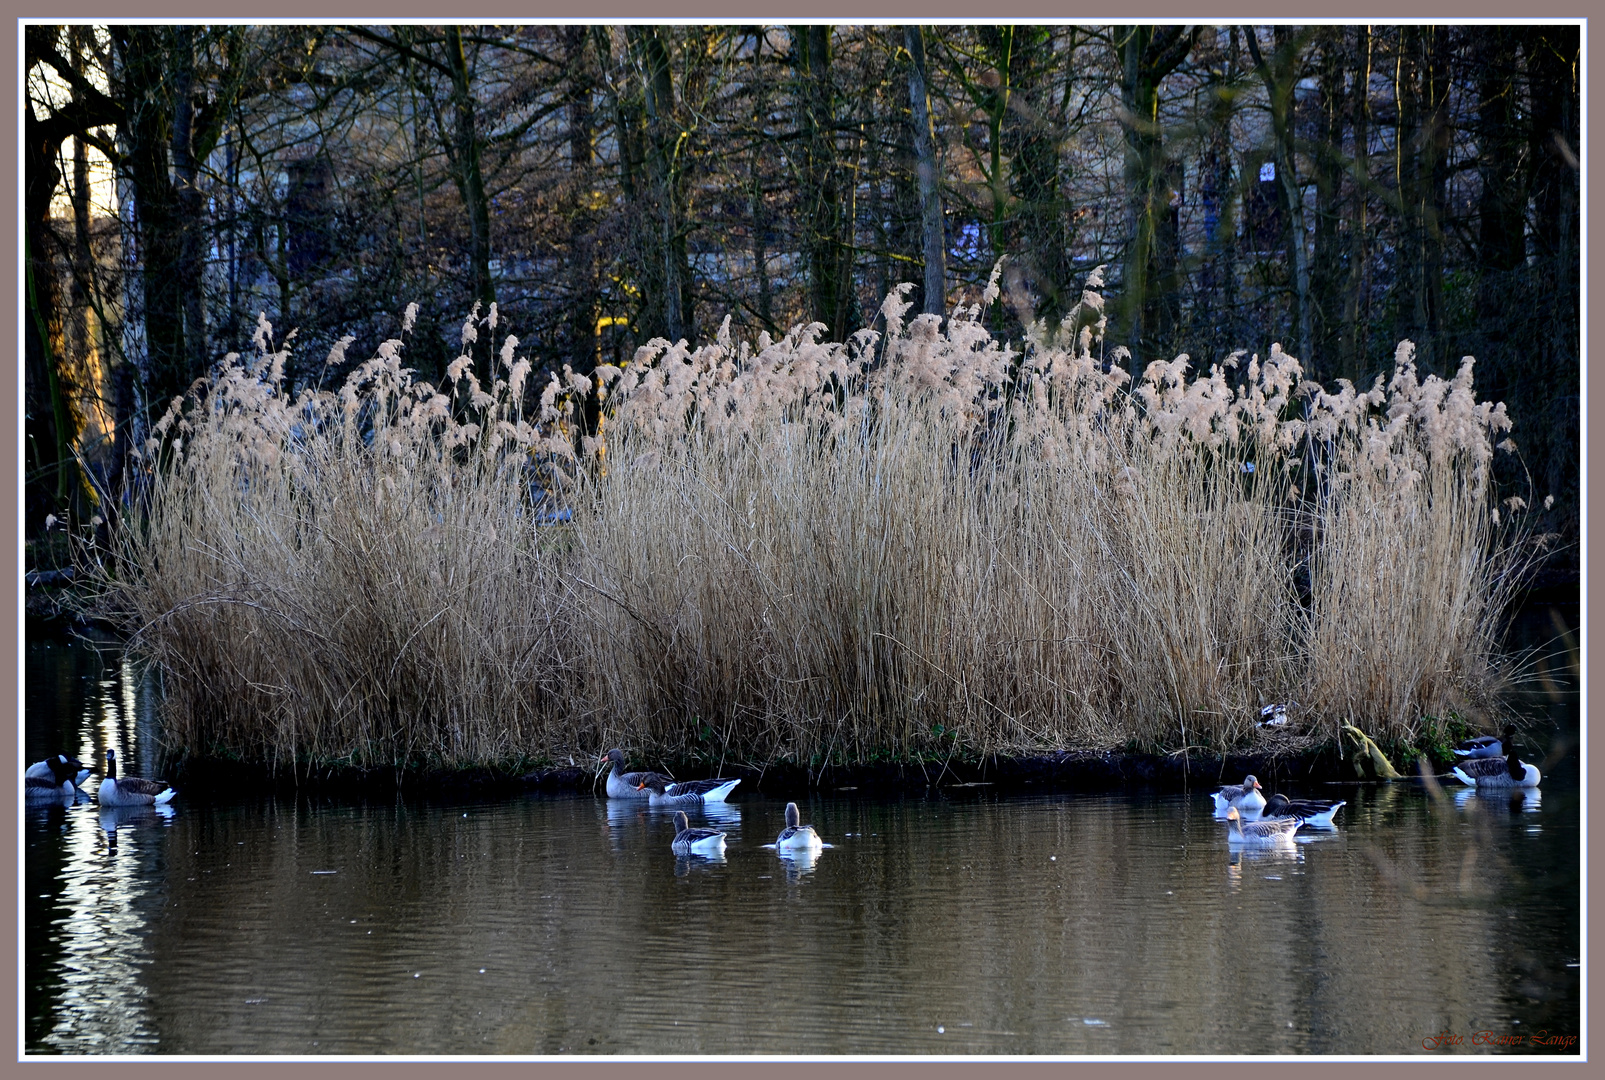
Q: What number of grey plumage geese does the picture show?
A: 7